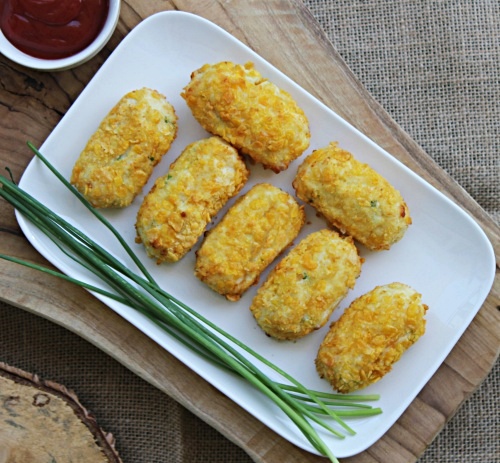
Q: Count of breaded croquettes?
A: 7